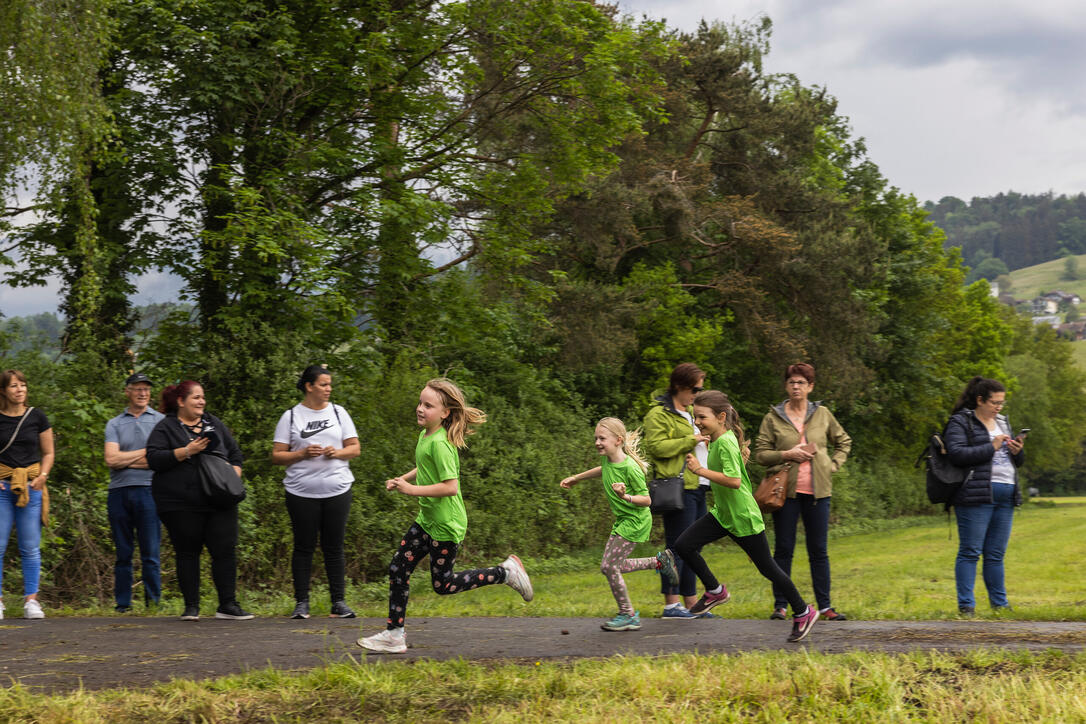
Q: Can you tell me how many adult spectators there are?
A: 7